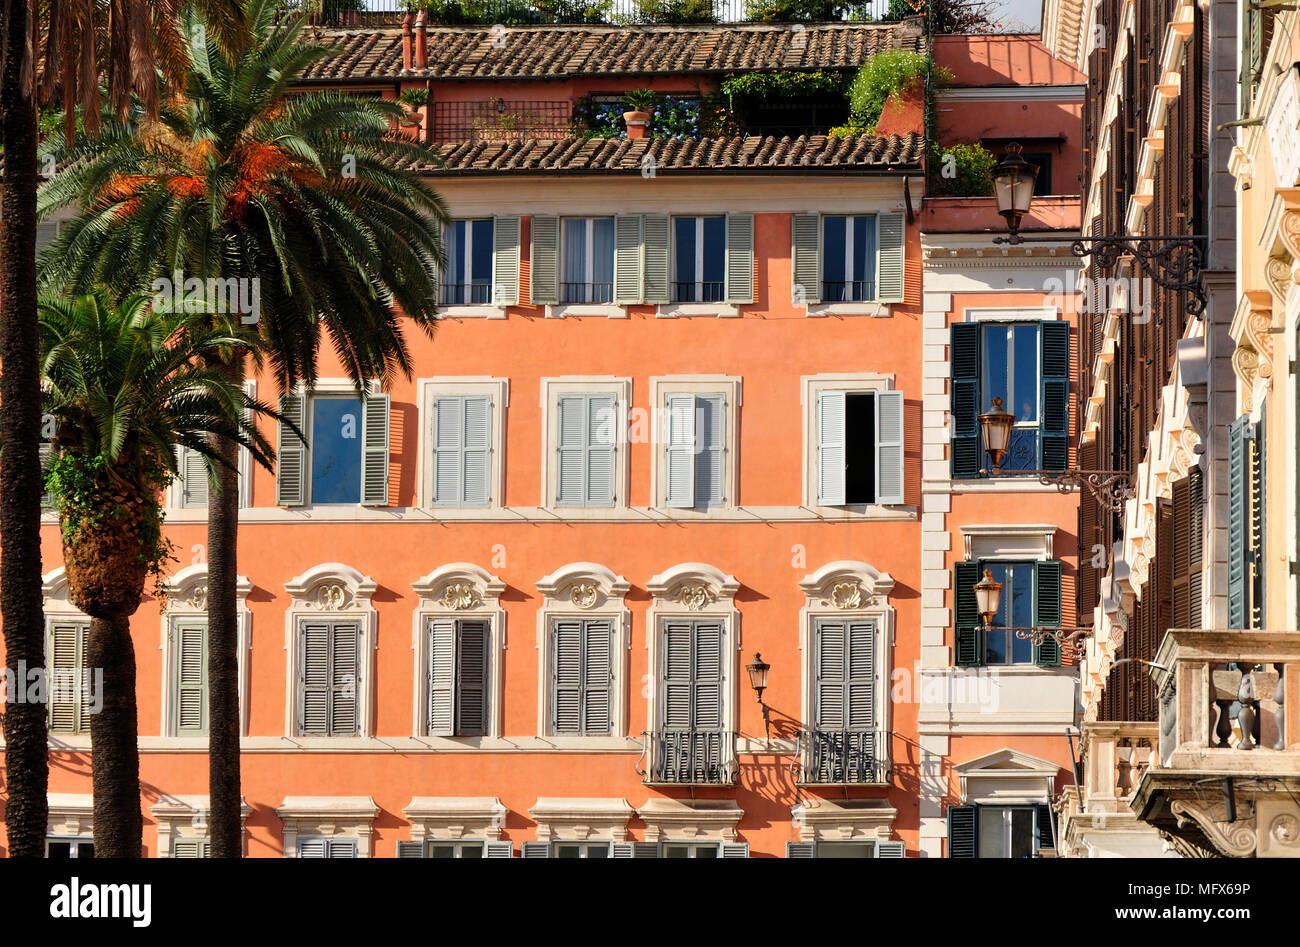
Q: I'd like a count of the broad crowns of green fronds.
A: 2